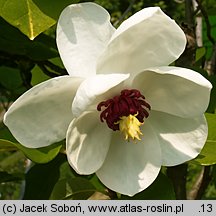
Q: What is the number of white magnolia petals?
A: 8